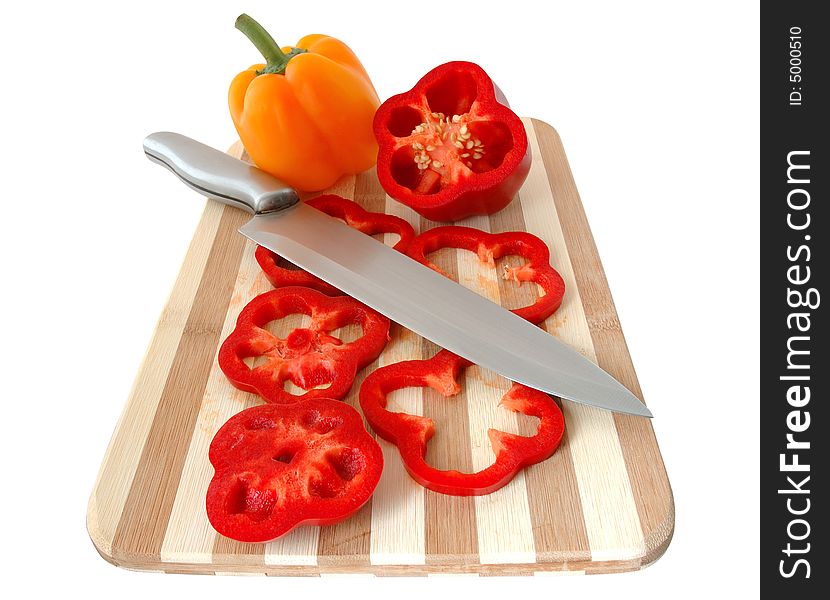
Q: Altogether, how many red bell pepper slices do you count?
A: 5